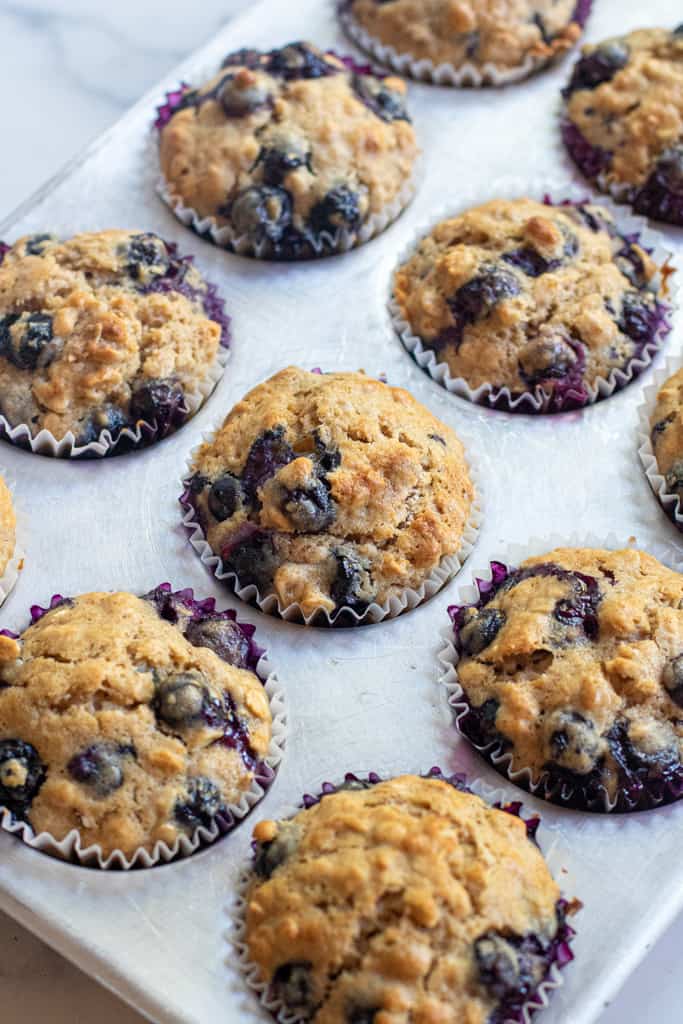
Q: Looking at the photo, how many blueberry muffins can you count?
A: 11